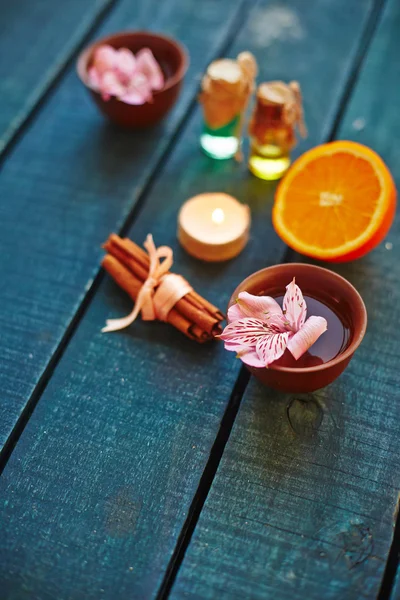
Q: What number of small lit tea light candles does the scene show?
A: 1